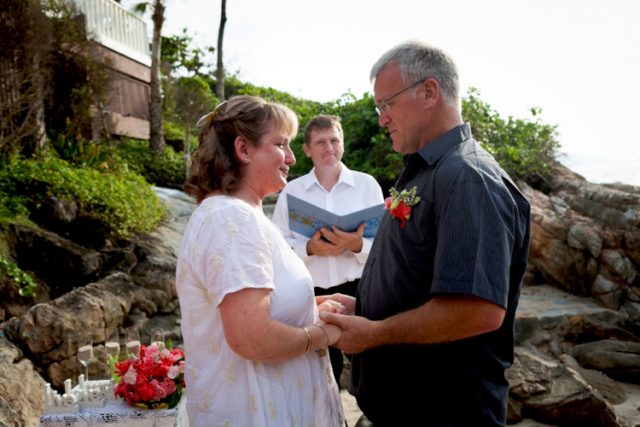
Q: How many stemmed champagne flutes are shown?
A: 4